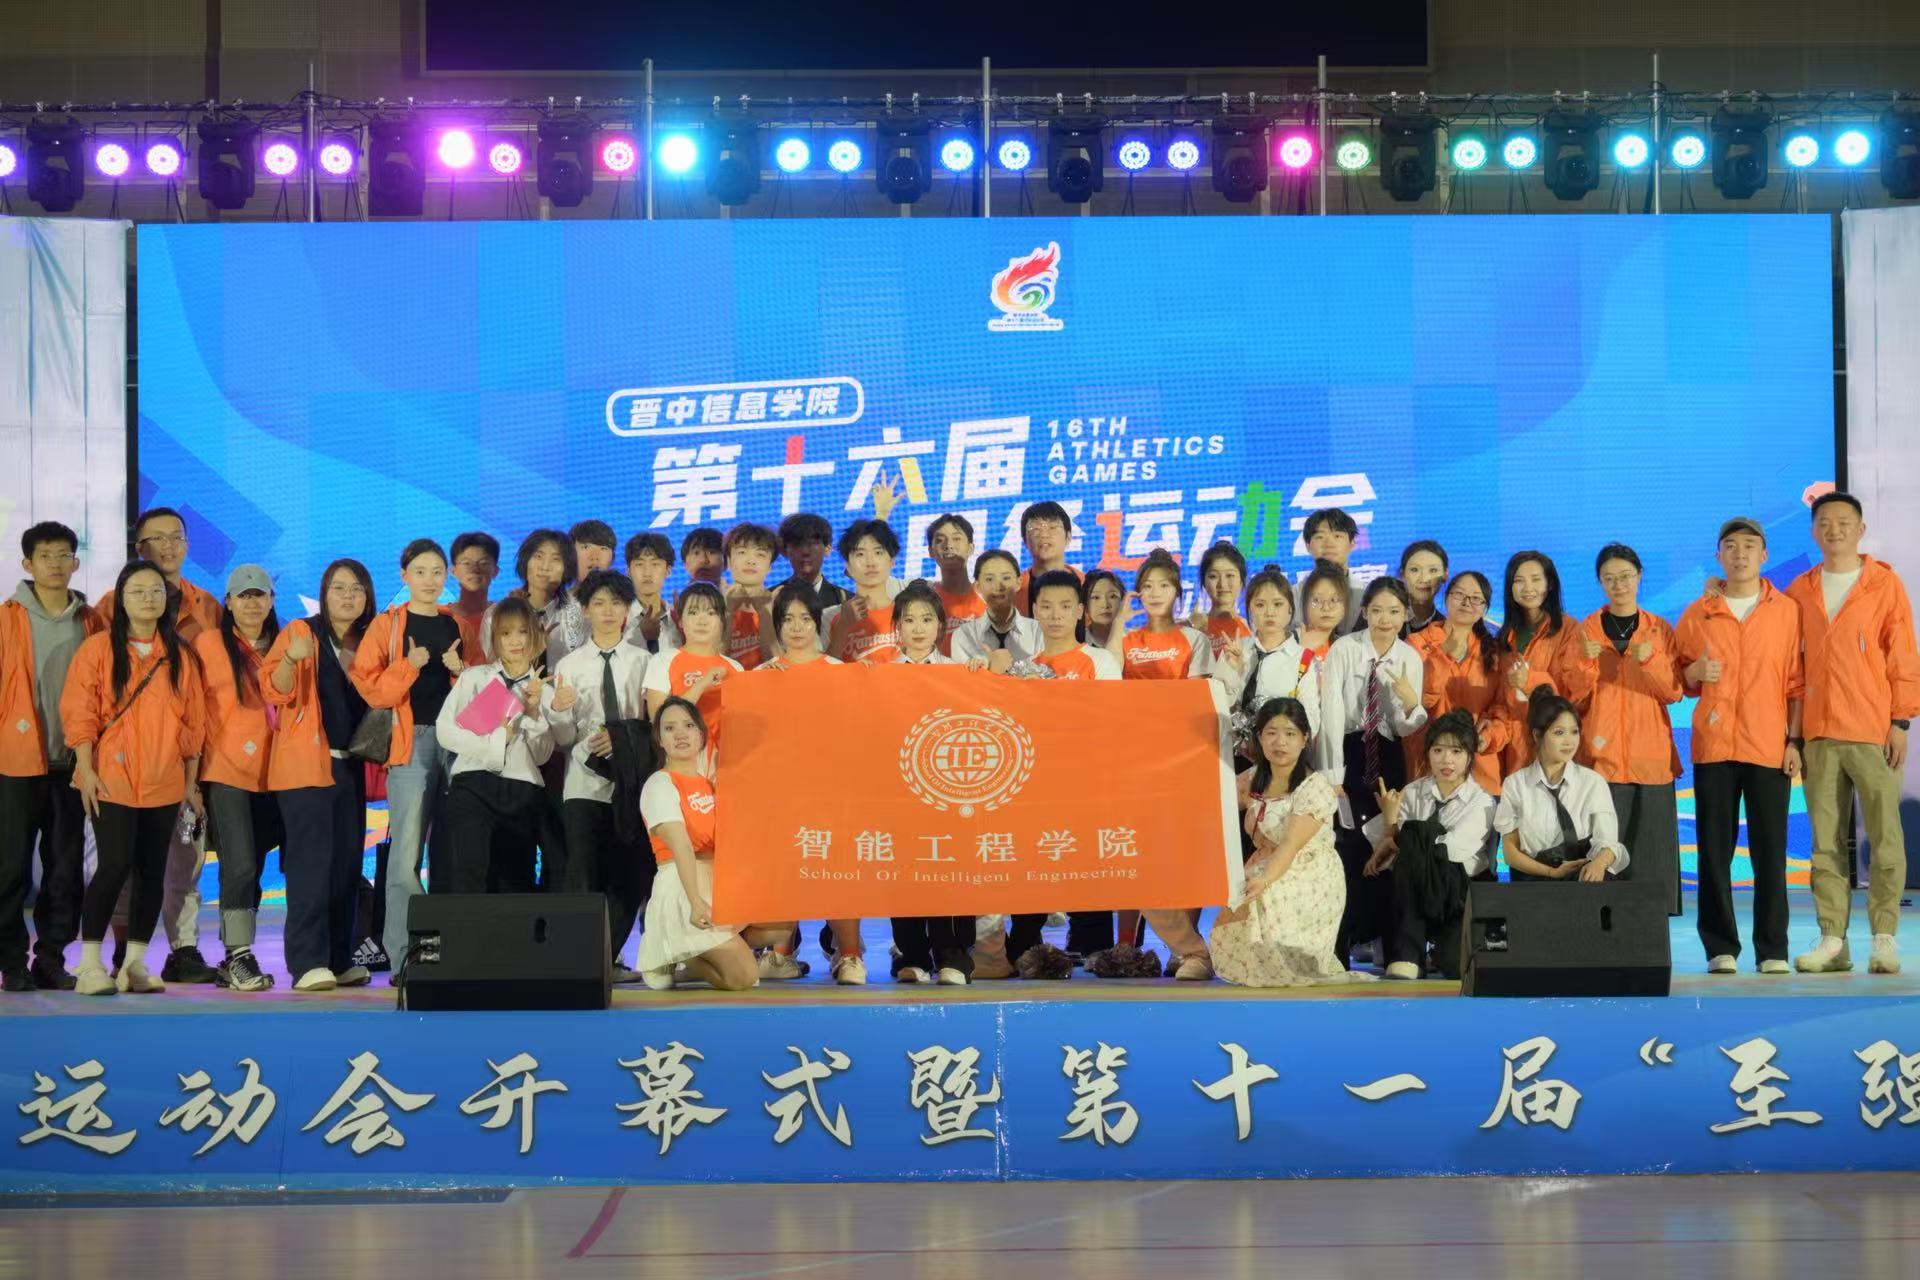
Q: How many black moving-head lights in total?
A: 12